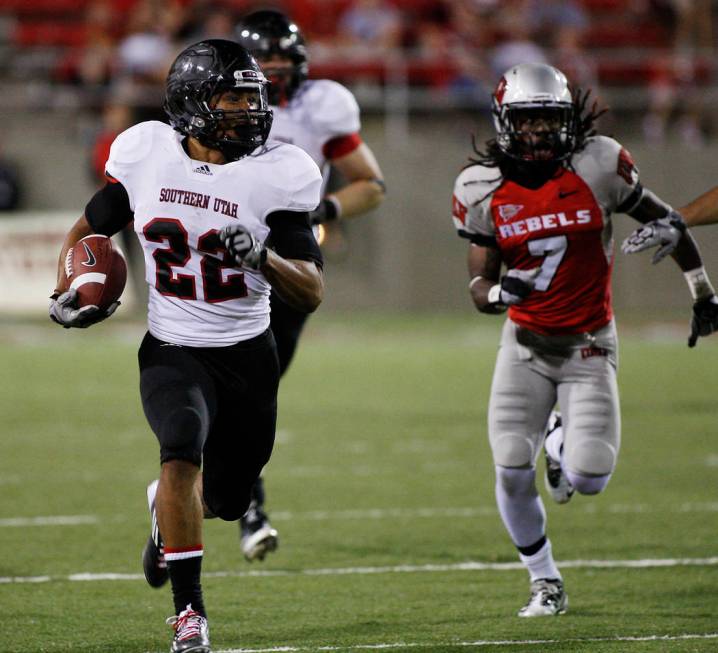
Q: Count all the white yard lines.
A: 3